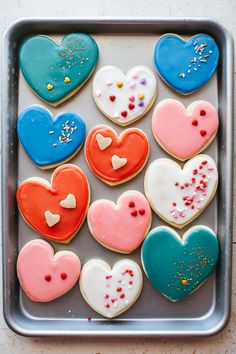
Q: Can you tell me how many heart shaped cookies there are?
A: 12